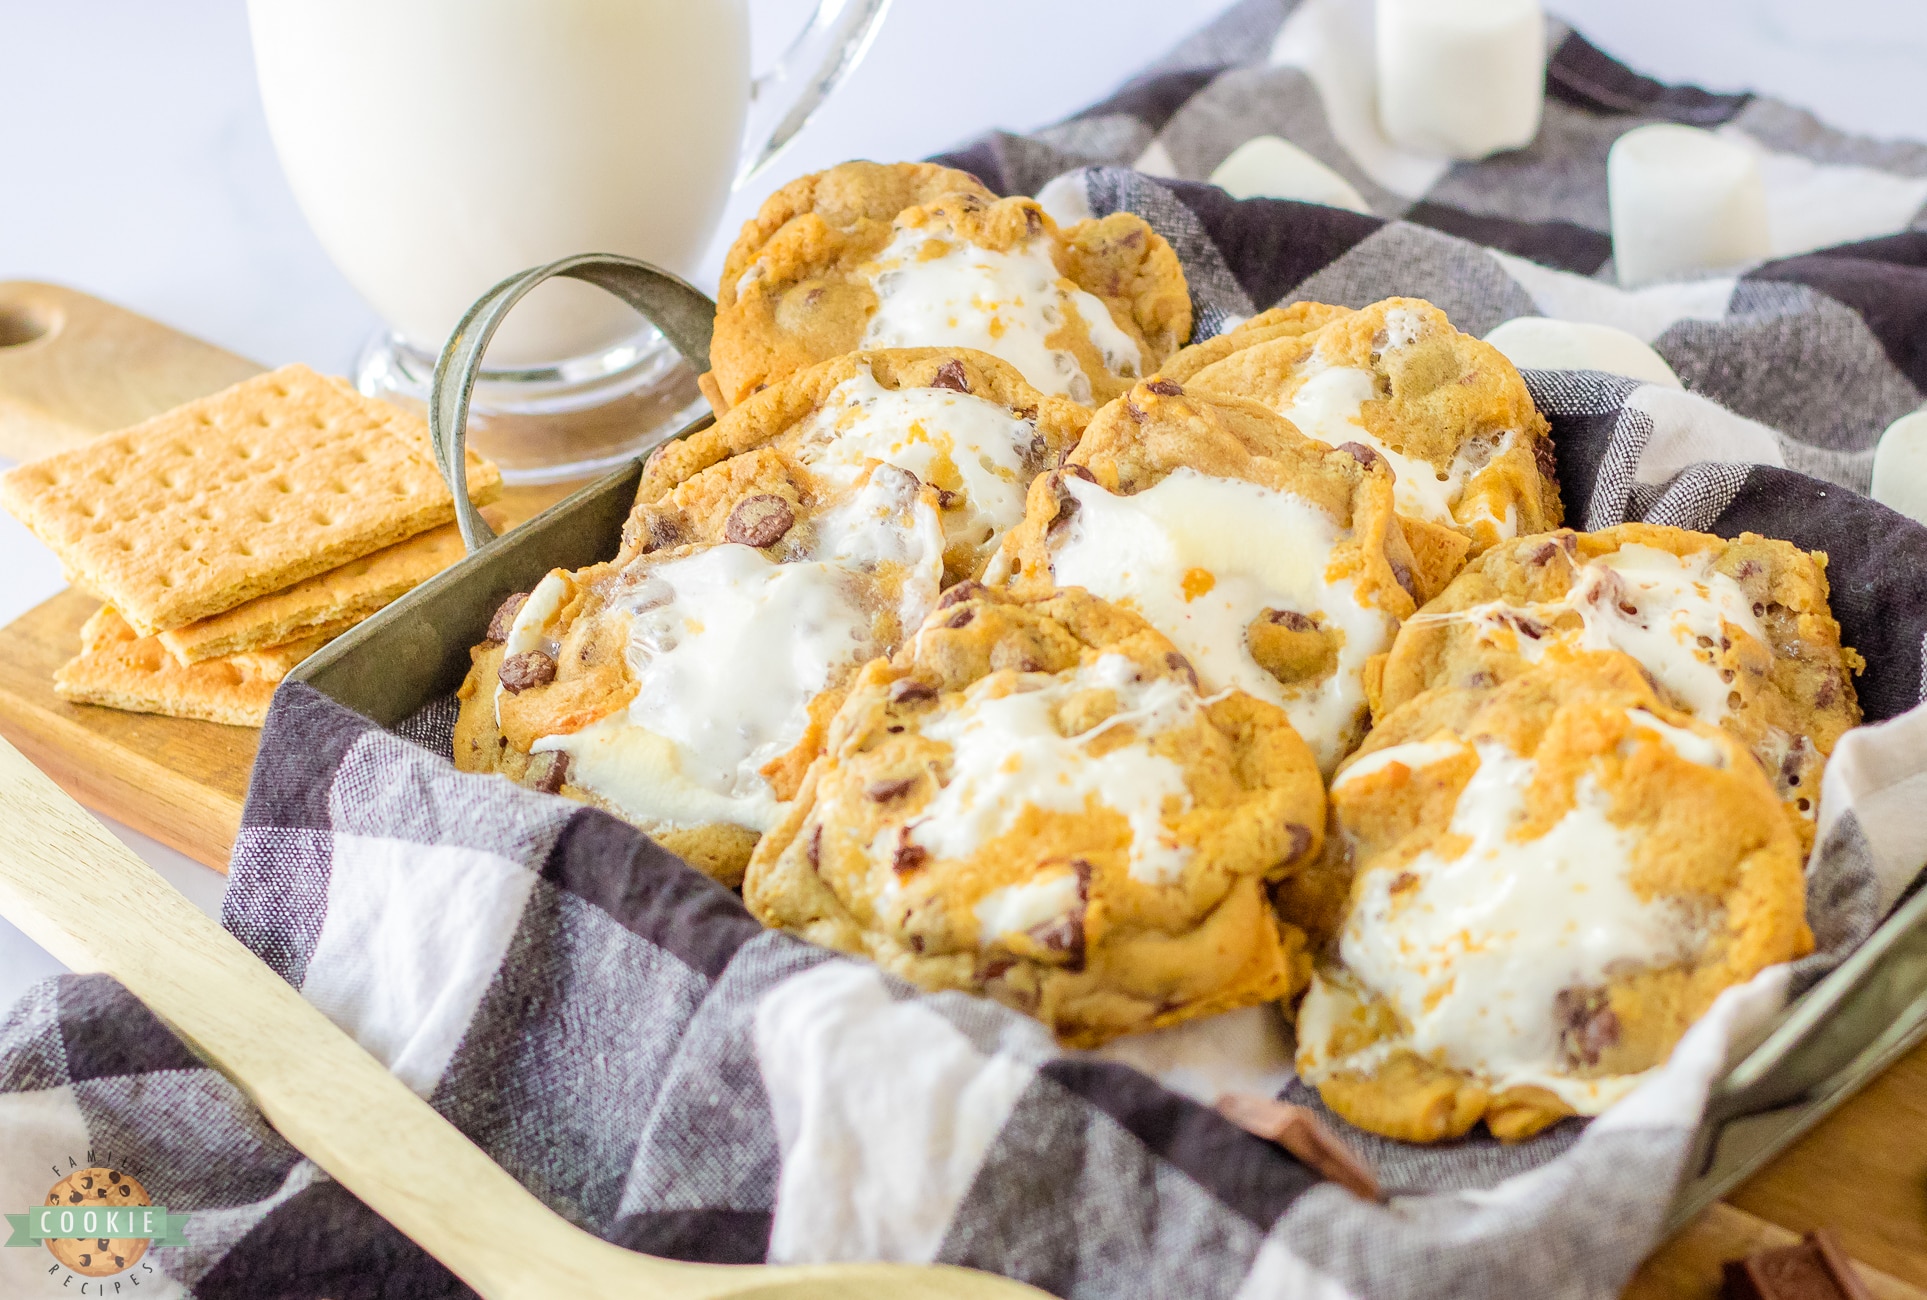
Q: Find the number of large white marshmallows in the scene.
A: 5